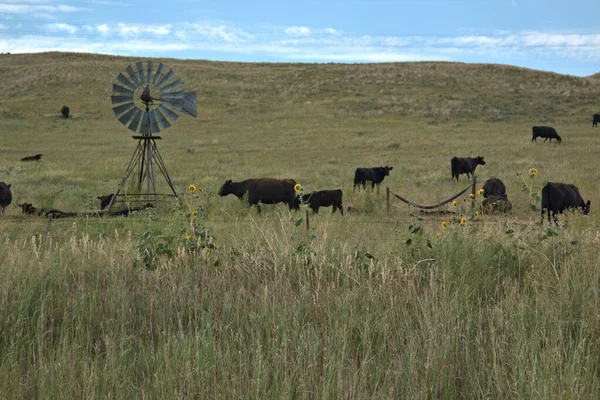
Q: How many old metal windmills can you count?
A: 1